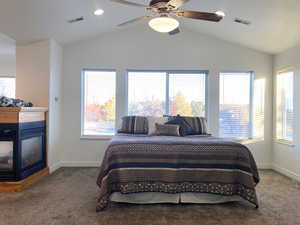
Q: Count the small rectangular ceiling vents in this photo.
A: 2